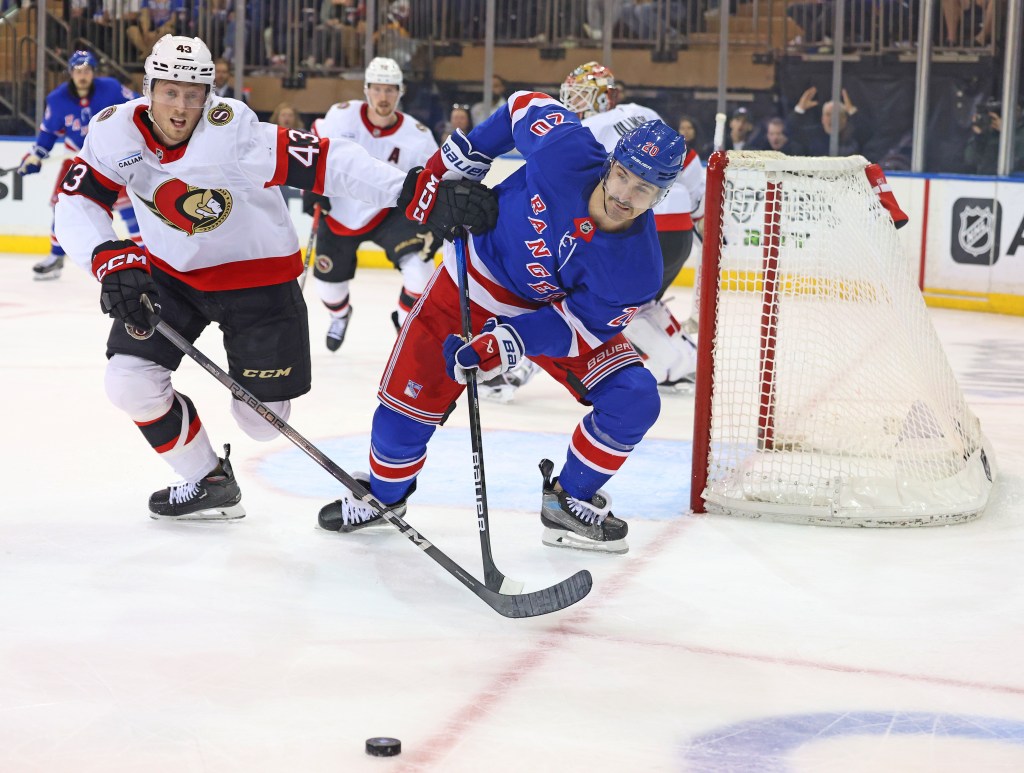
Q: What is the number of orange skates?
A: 0